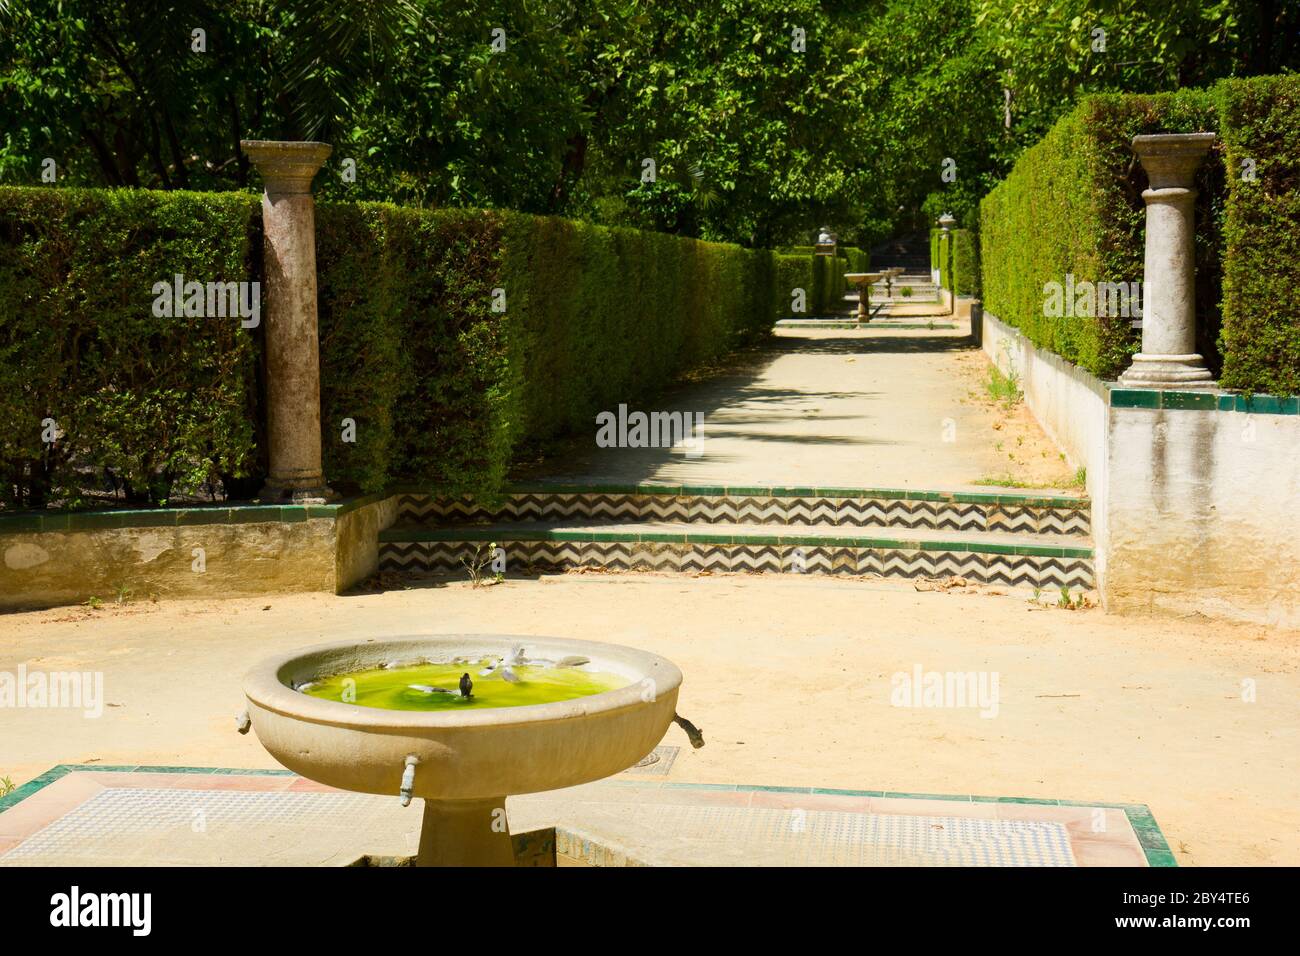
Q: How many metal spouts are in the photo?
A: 3